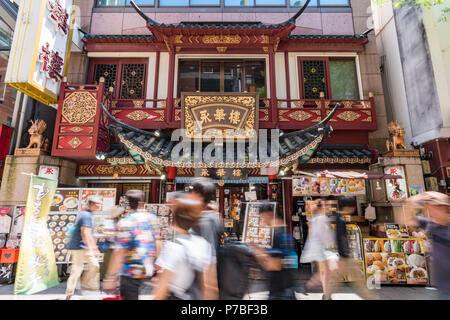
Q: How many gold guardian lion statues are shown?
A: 2